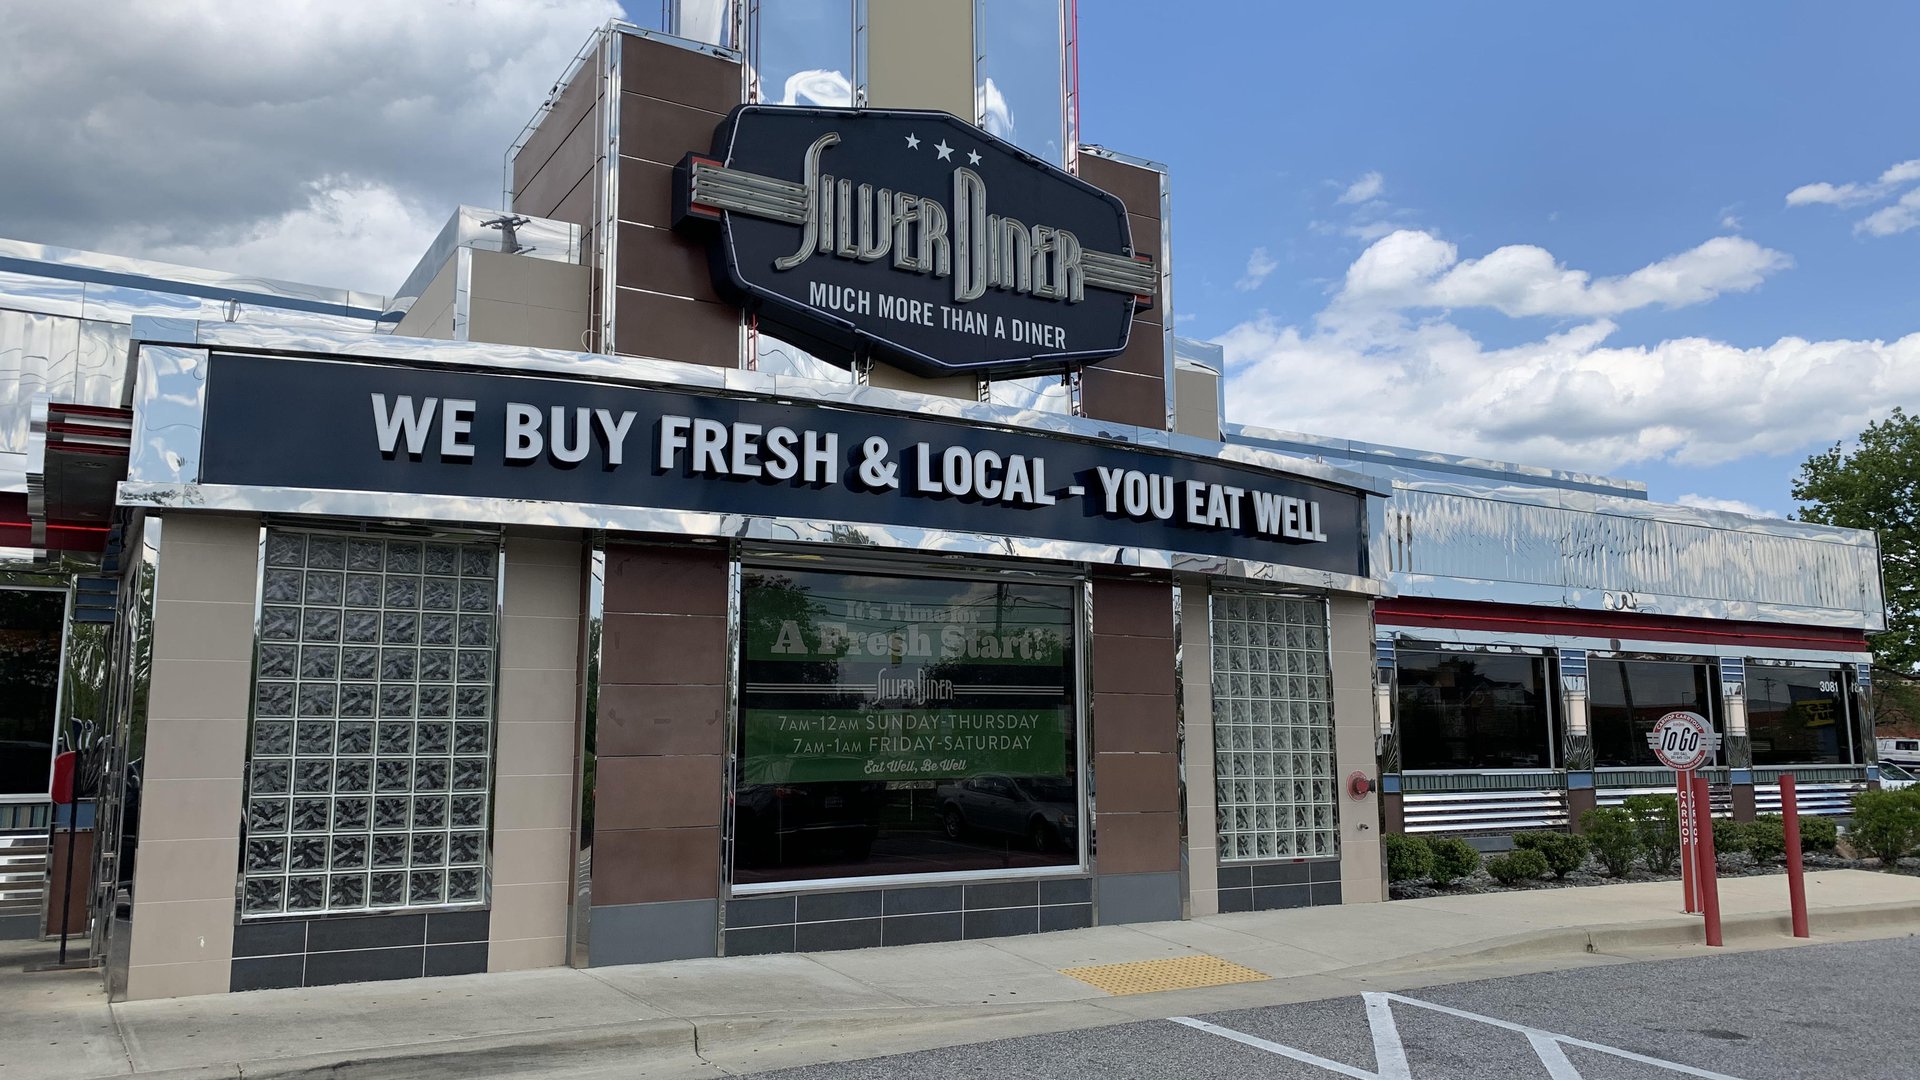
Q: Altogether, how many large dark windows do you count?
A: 5